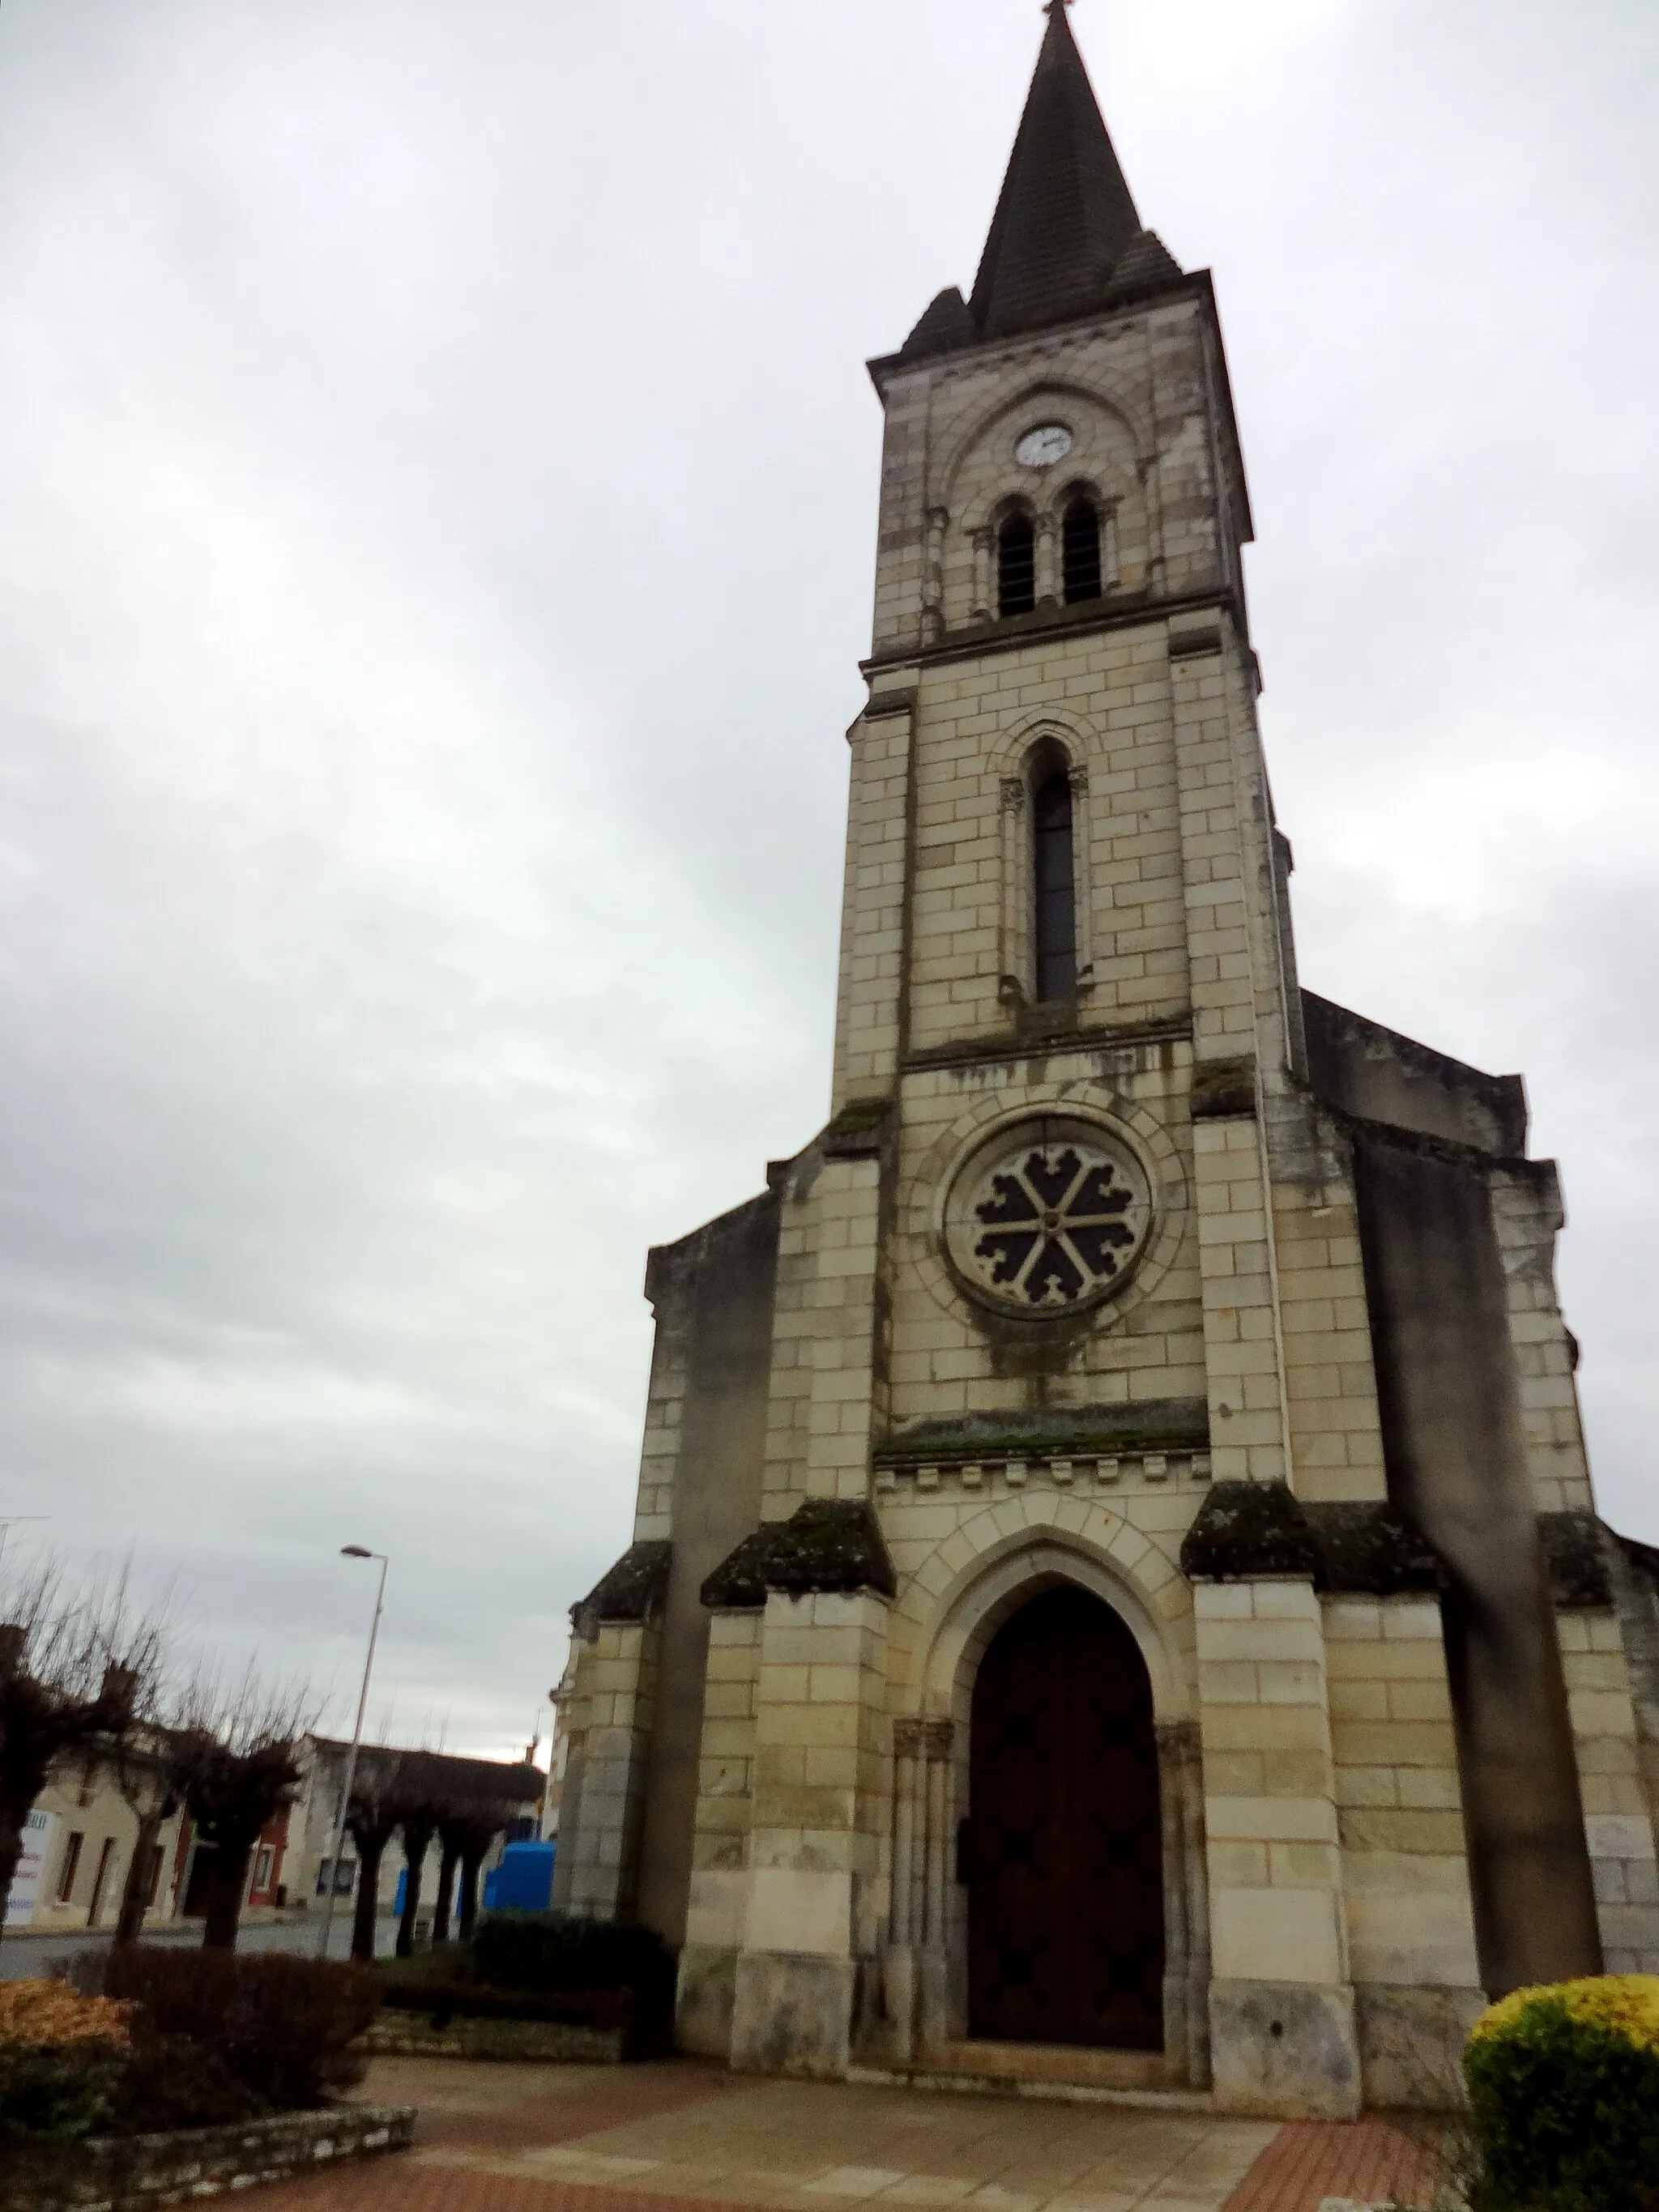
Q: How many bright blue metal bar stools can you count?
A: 0